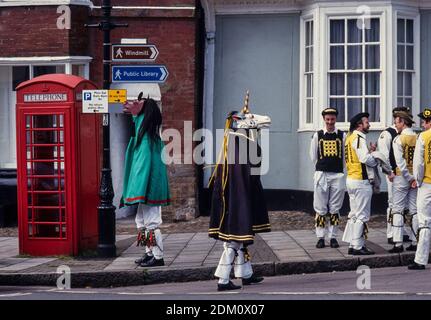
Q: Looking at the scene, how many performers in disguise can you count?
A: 2